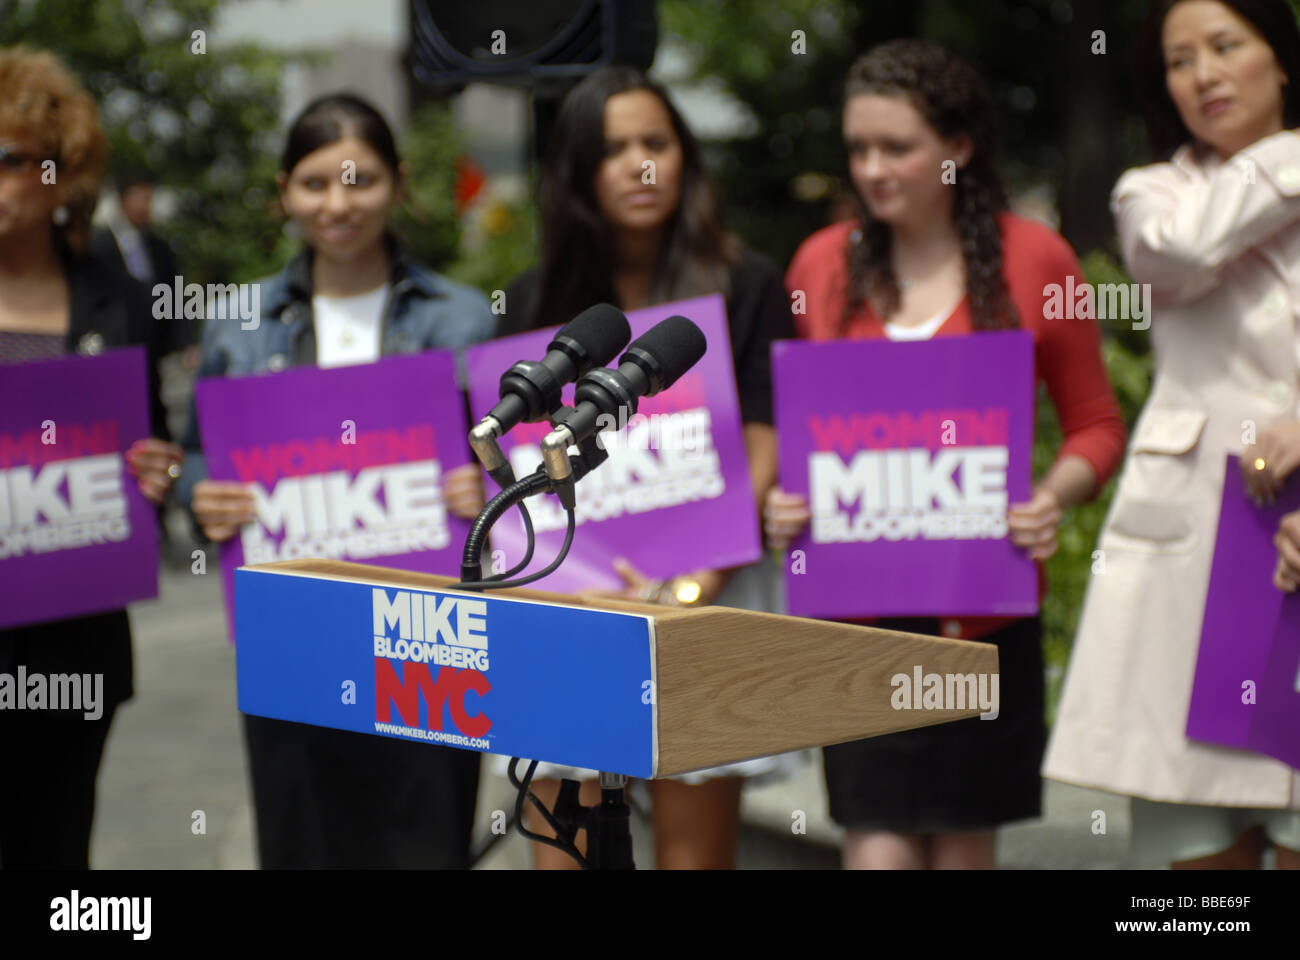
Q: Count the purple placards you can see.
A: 5